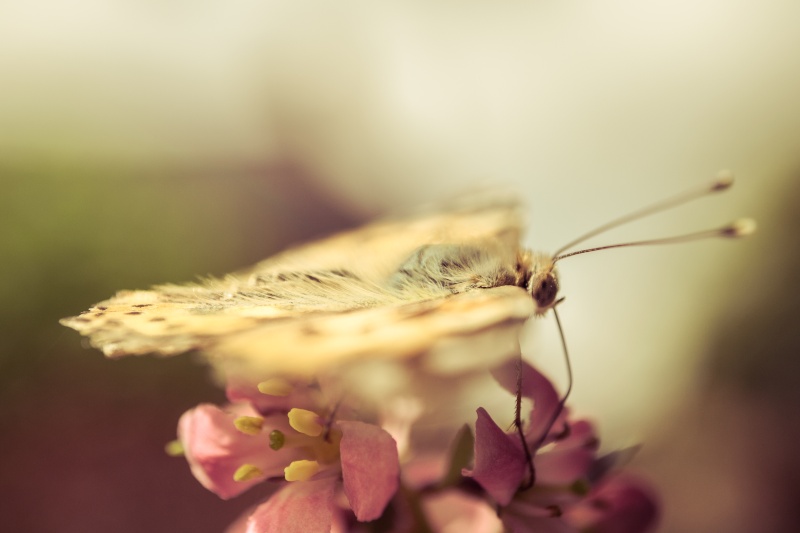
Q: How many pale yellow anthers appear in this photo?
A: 5